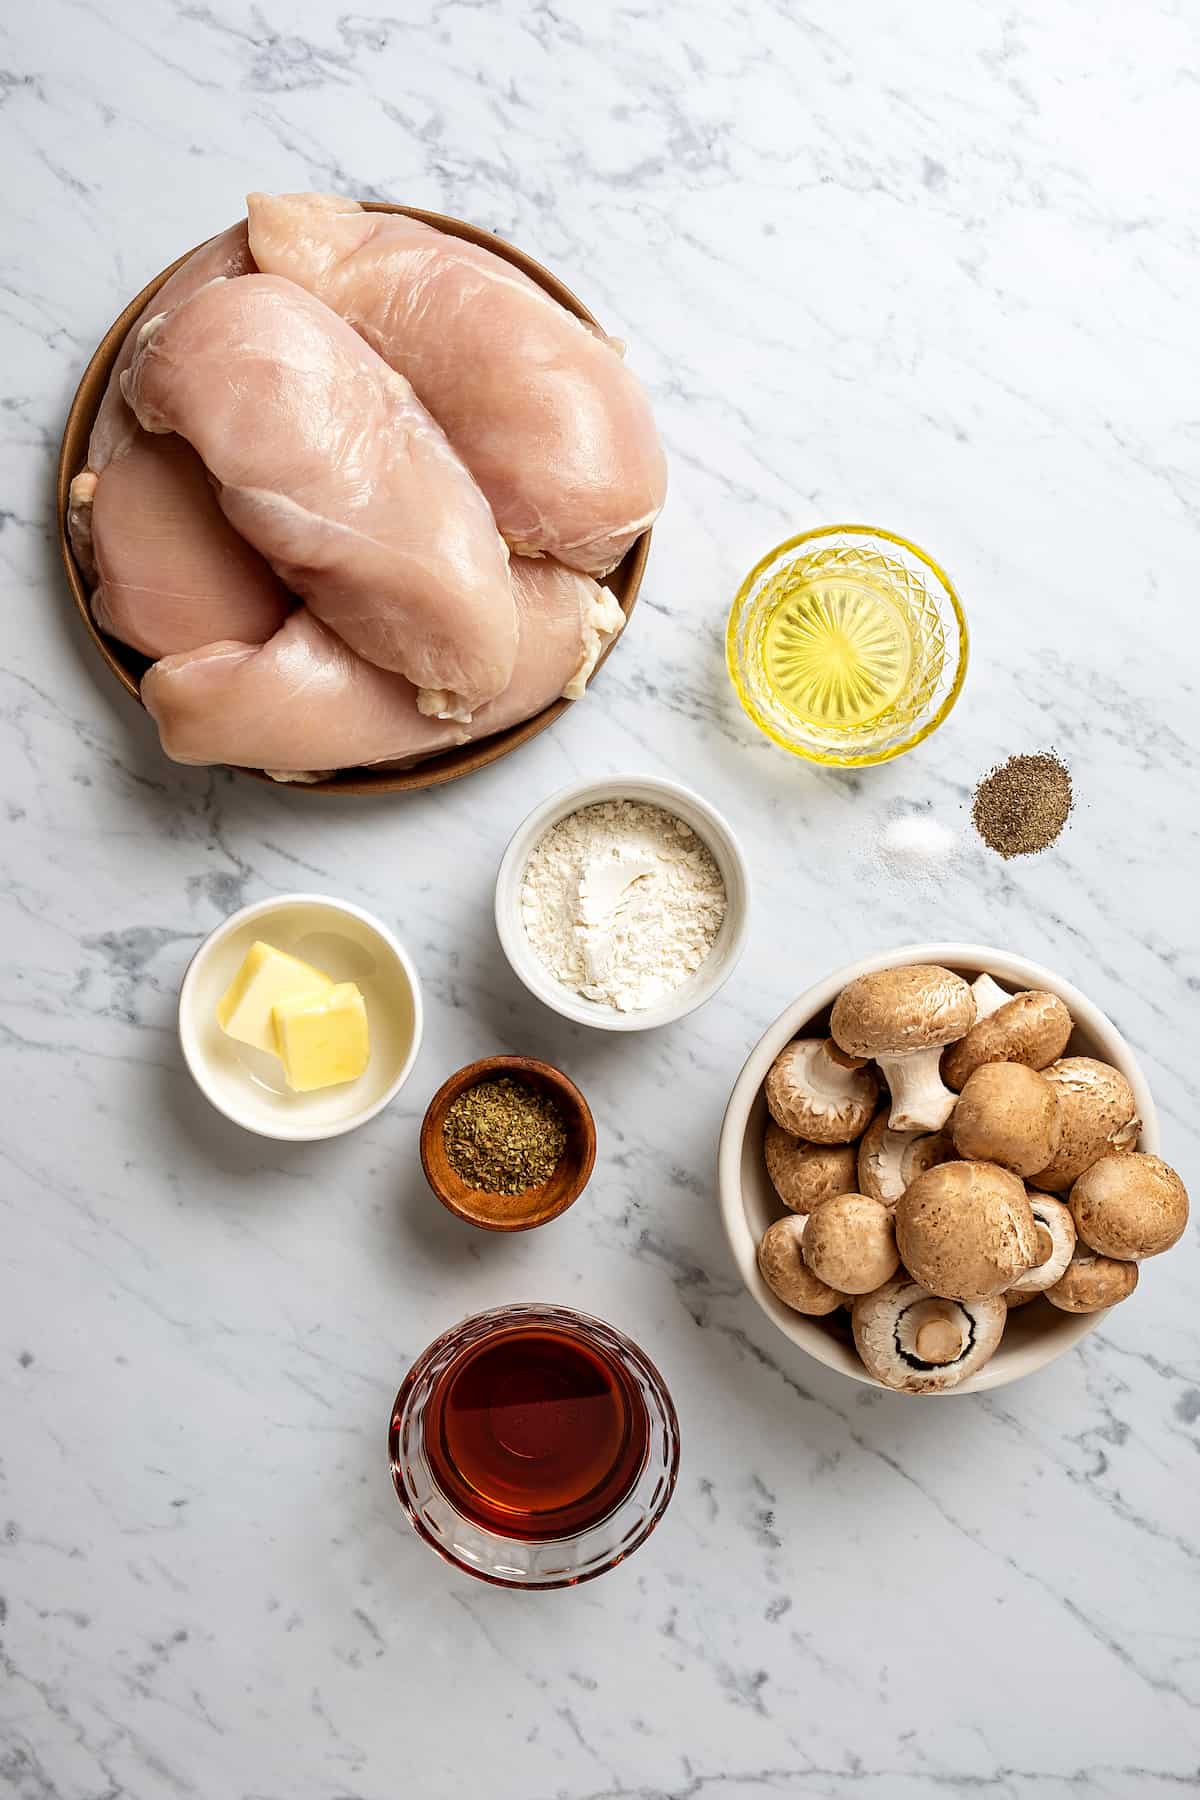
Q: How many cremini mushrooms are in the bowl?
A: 15